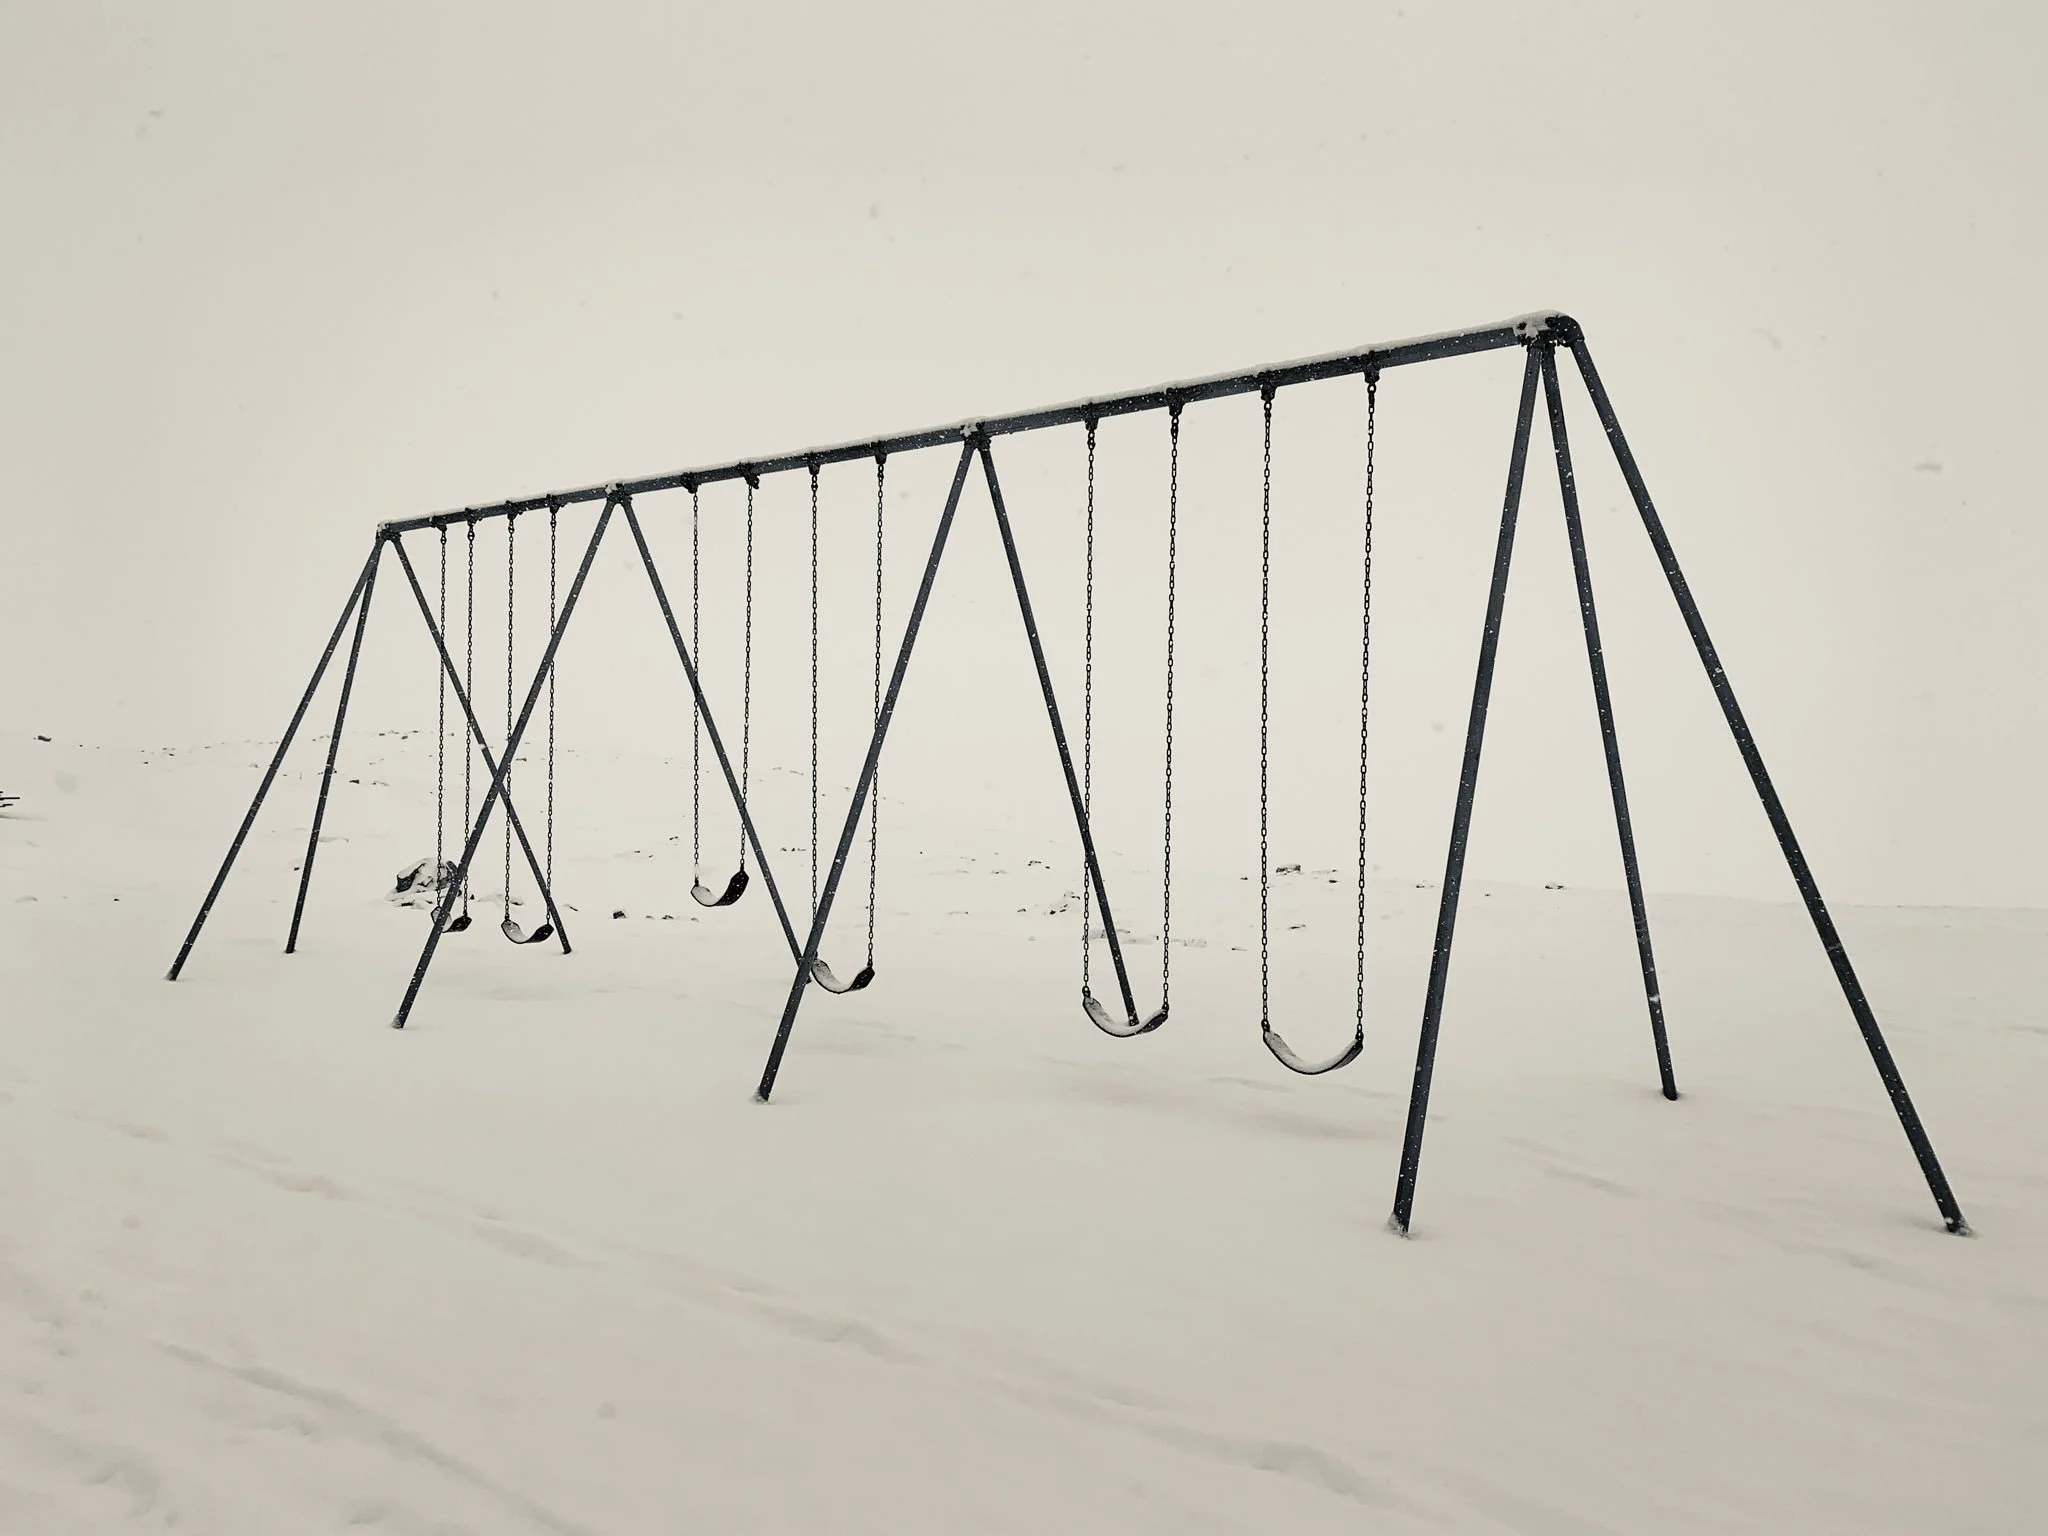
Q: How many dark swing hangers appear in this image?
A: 12